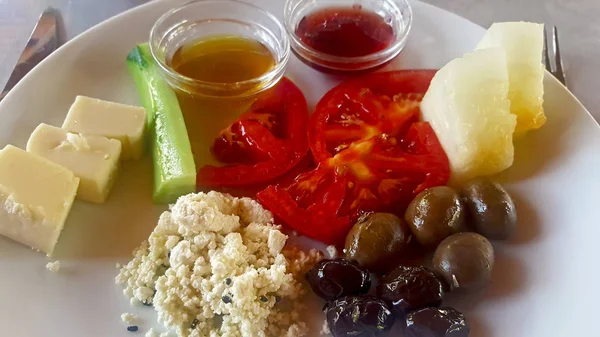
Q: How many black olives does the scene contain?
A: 4